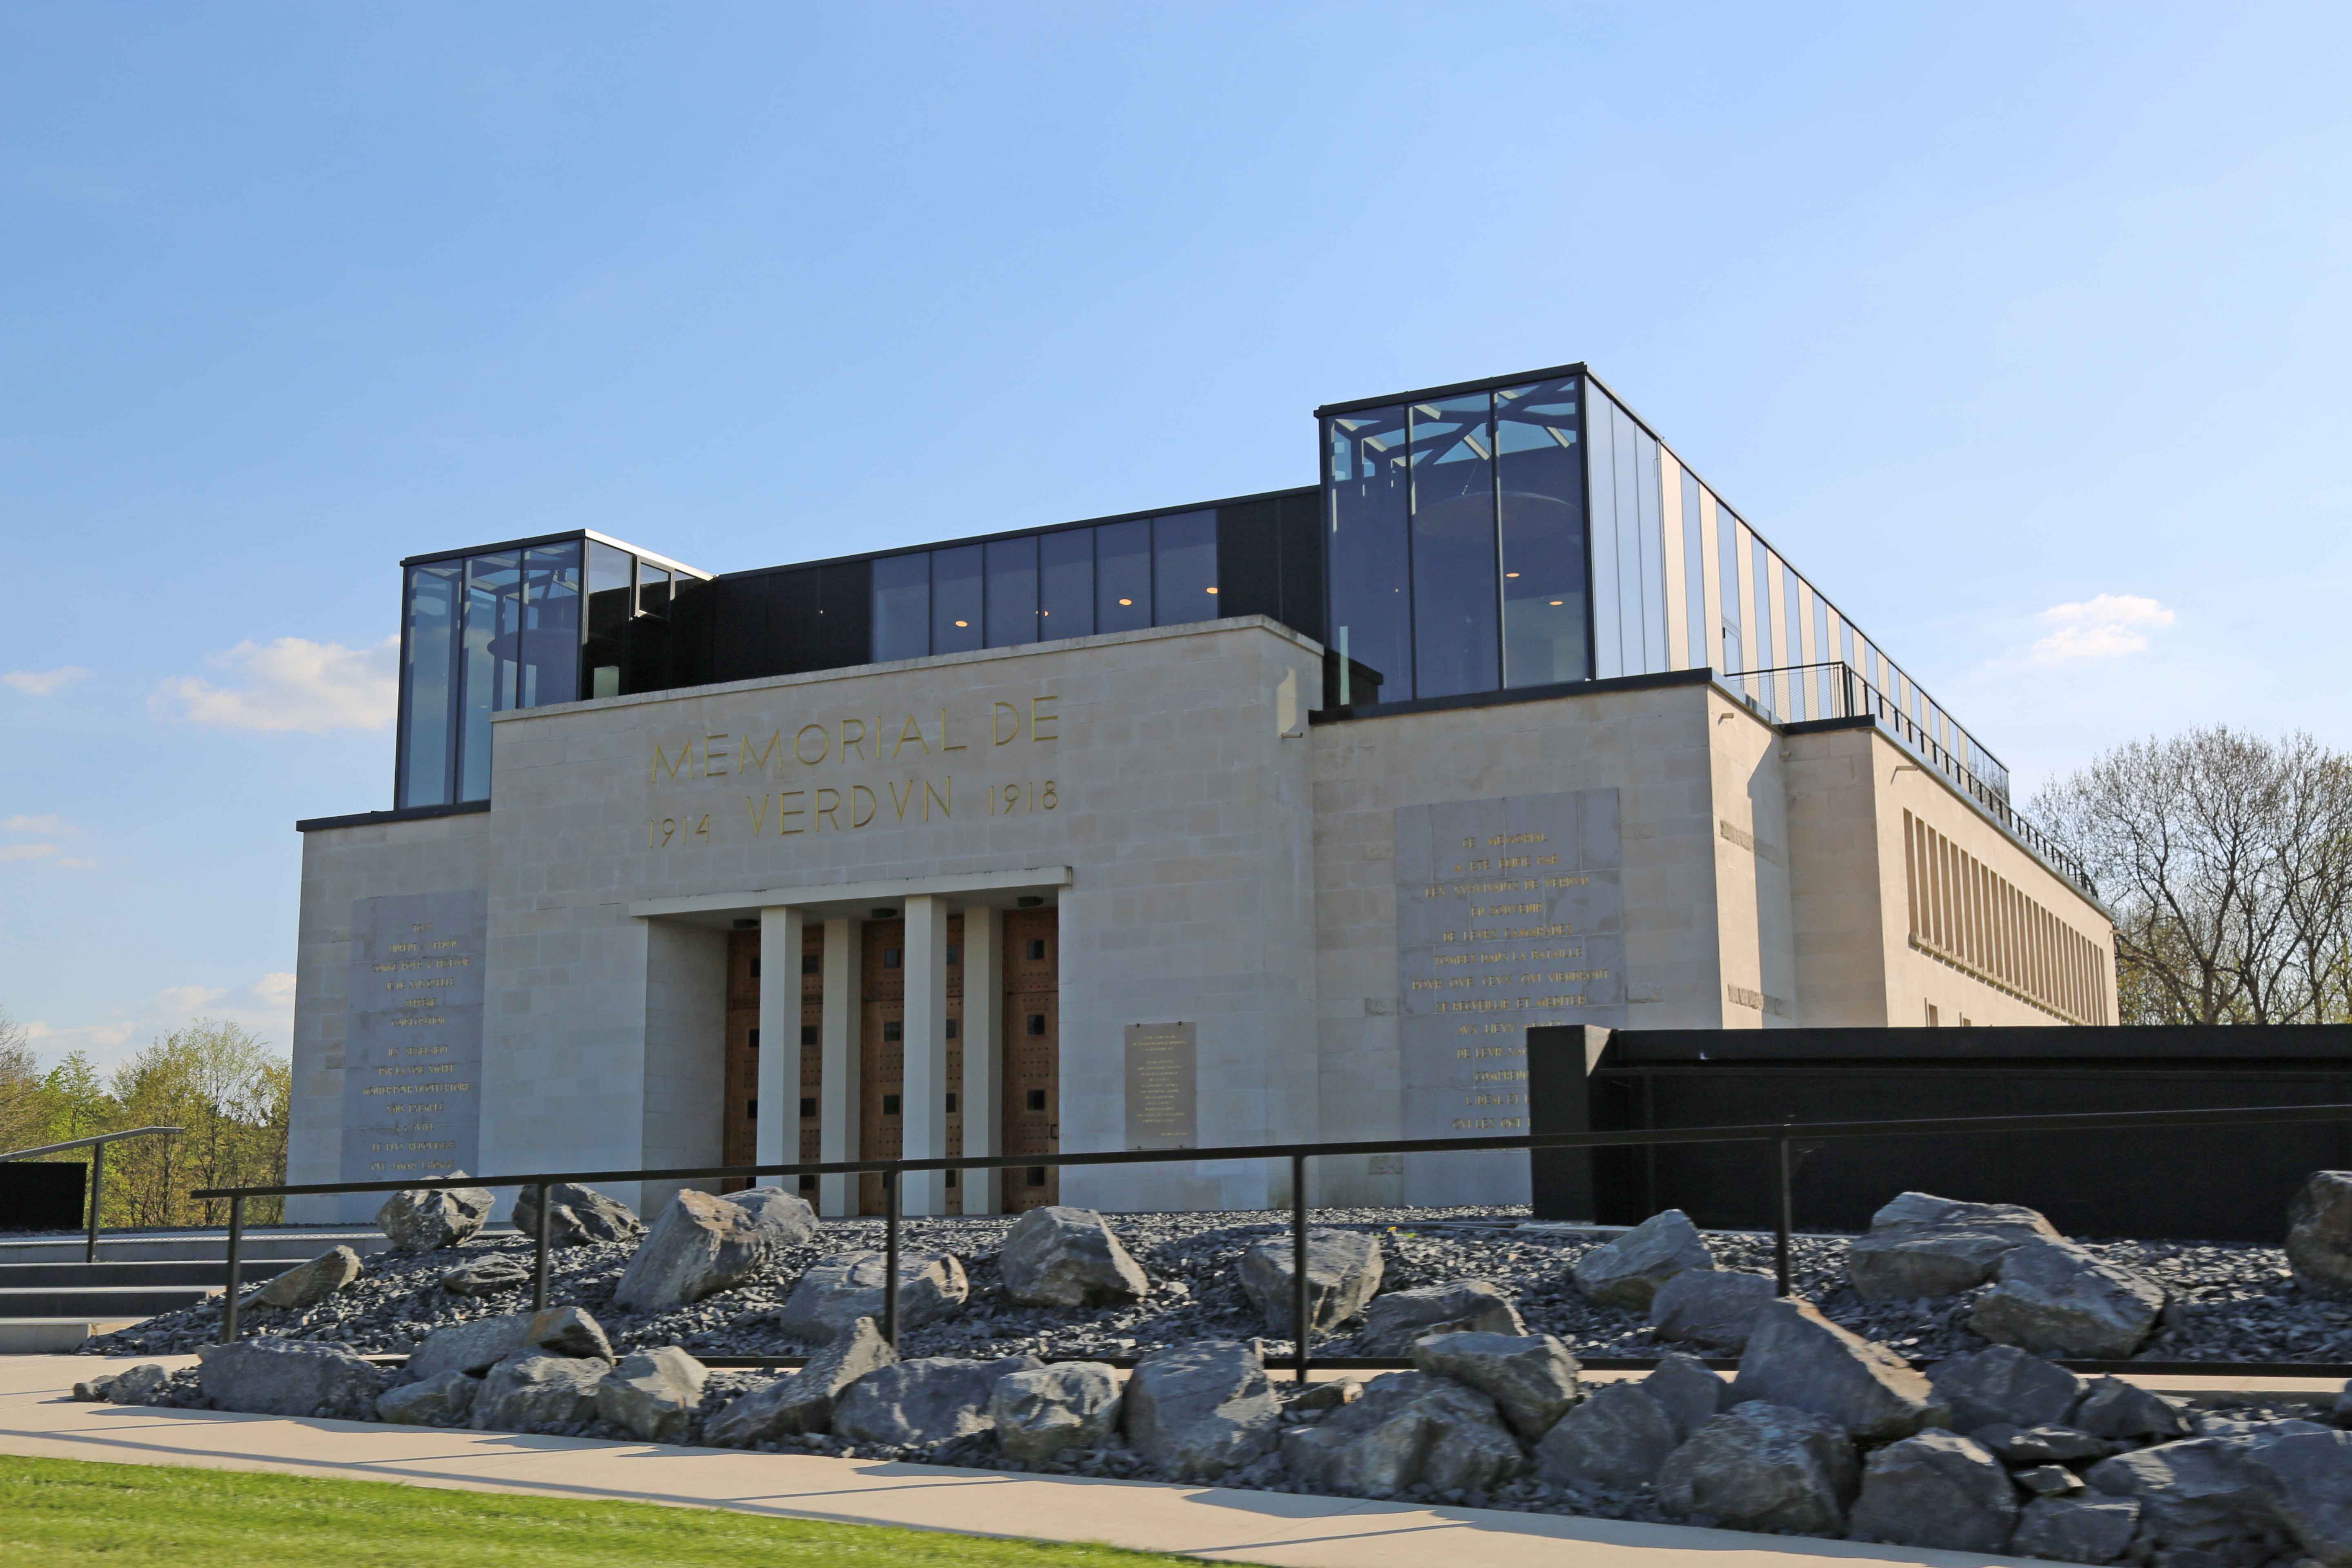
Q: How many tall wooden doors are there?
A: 3